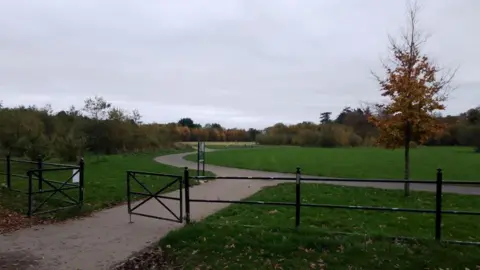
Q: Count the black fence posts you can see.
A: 6